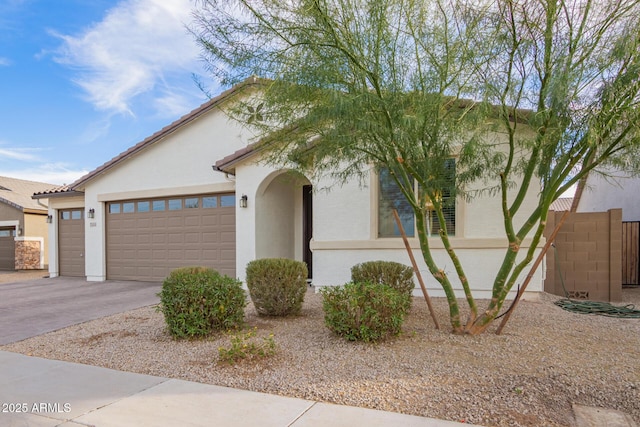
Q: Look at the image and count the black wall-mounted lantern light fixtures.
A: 3